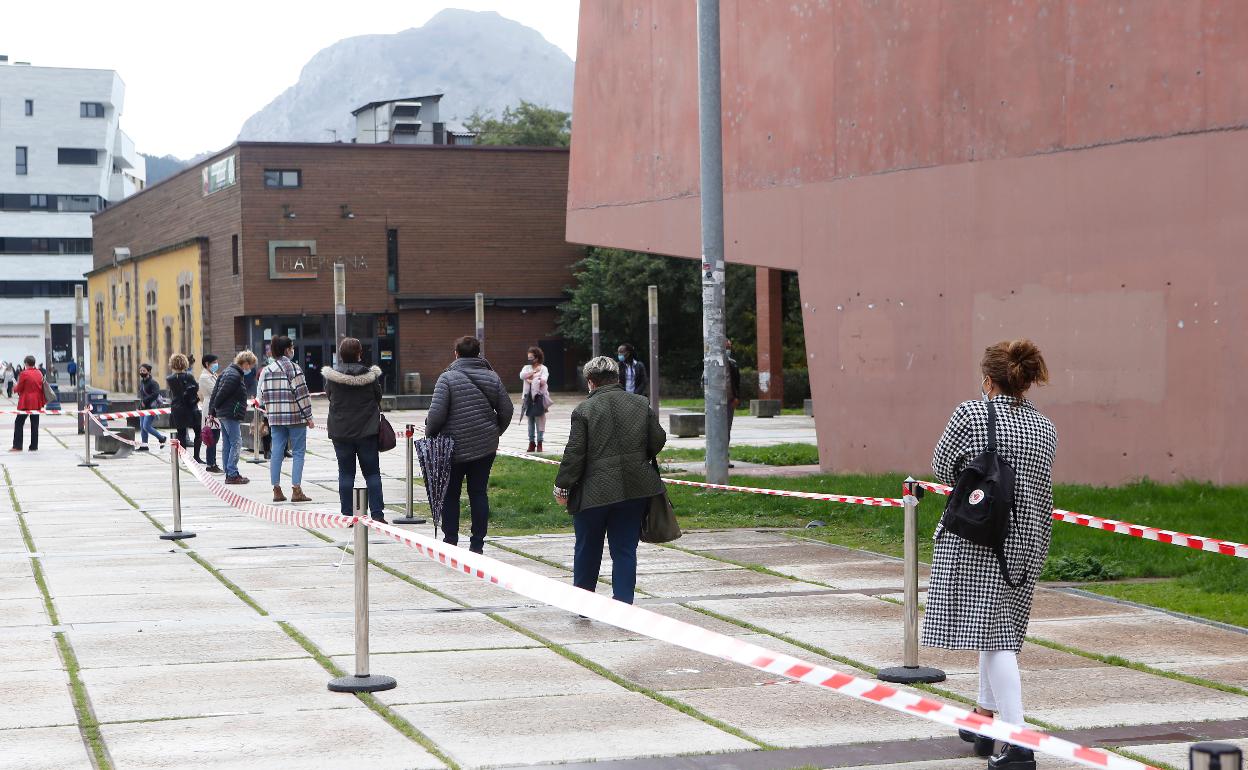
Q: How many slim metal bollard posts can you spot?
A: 7